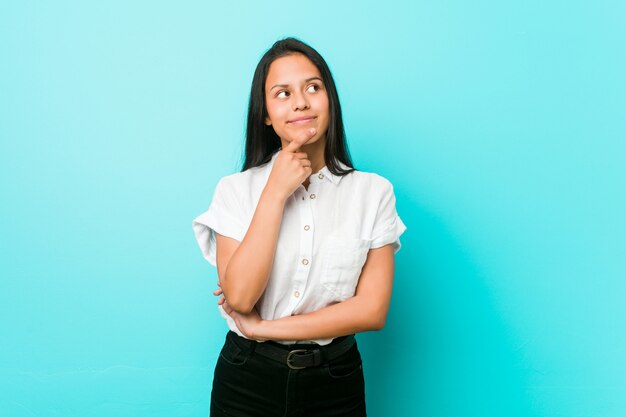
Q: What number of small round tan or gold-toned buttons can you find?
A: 5